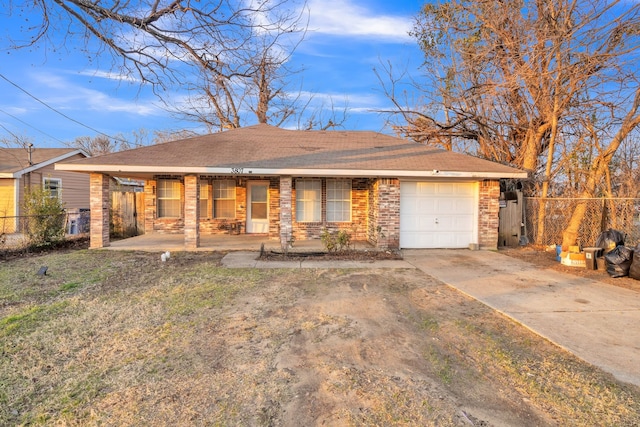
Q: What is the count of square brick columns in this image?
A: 3